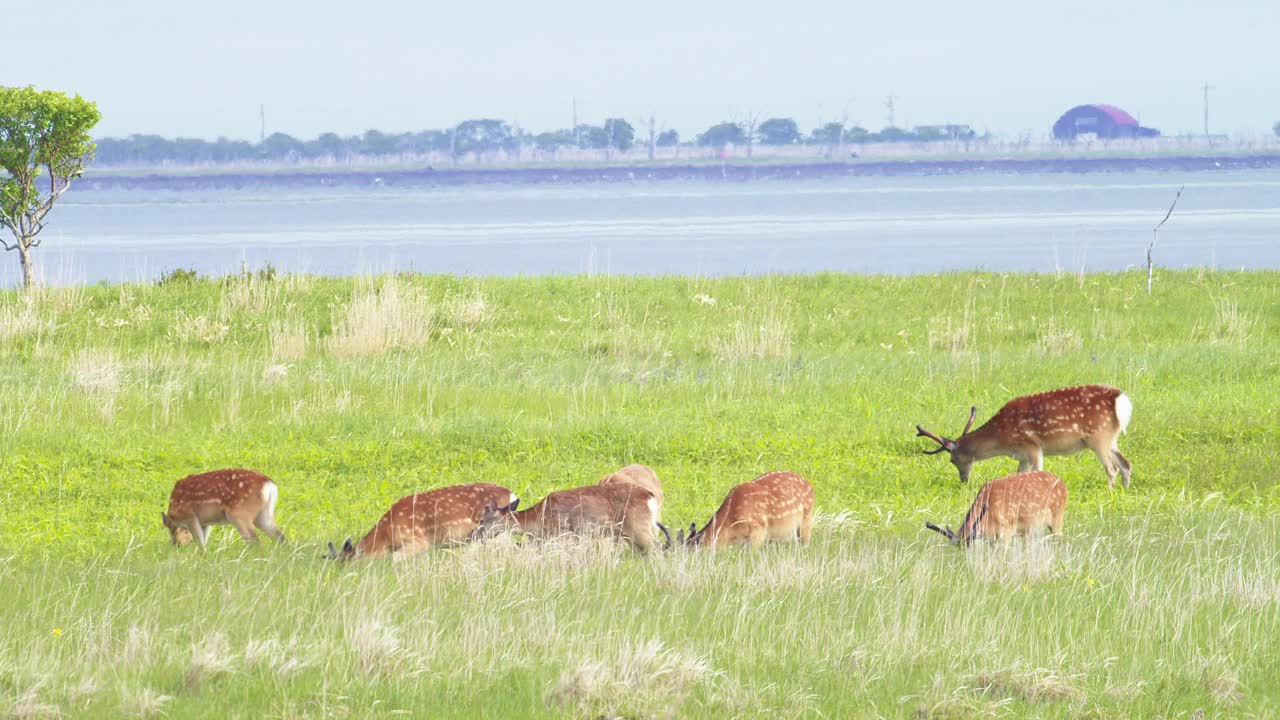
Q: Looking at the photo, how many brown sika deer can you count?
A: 7